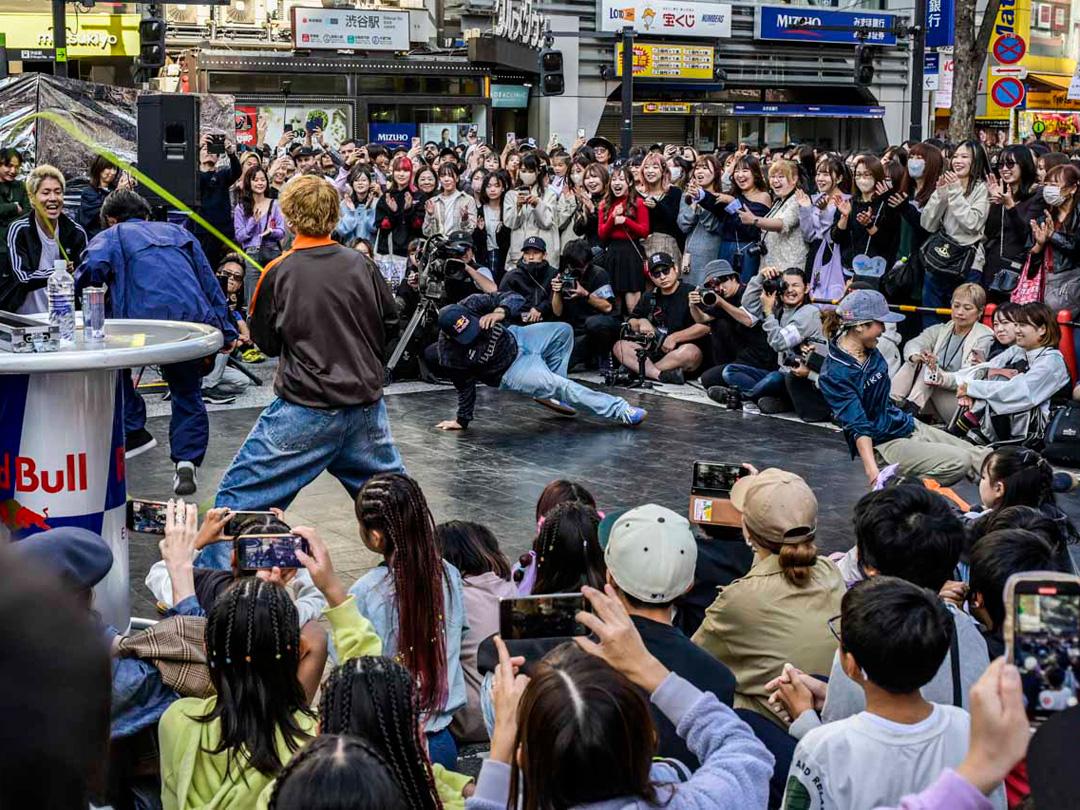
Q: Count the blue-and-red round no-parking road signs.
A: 2